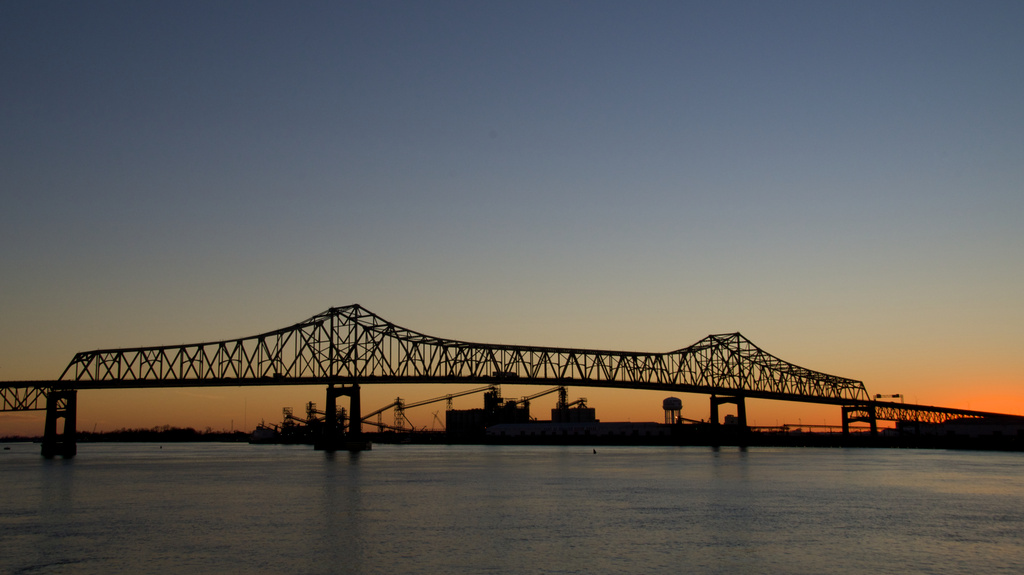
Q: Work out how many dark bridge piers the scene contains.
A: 4